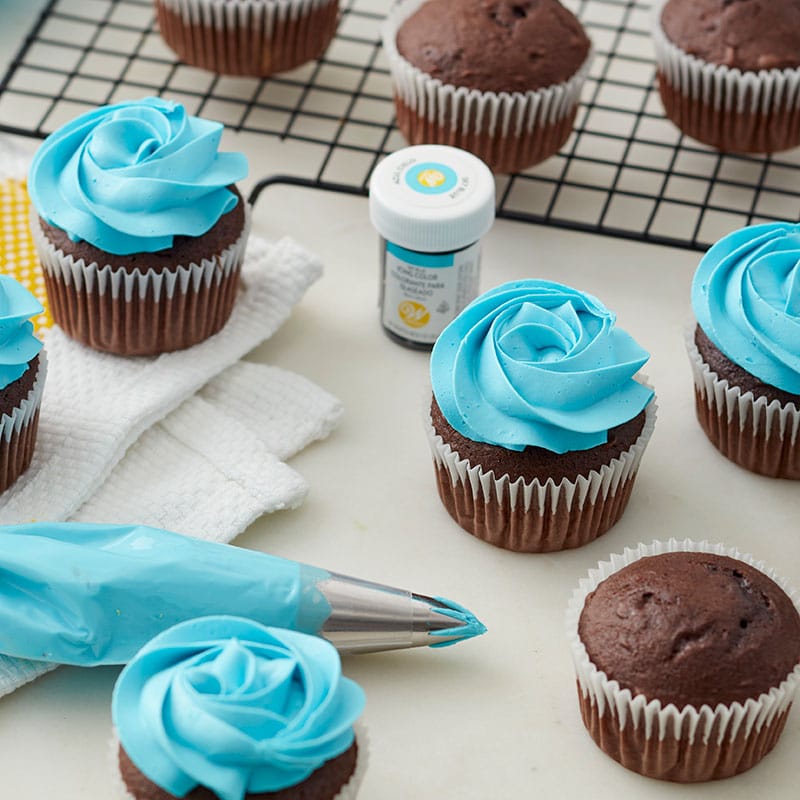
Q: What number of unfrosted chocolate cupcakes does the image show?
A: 4